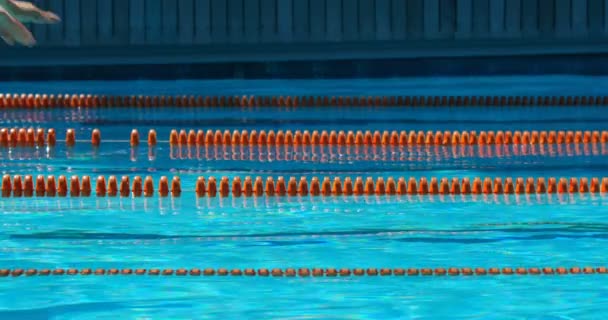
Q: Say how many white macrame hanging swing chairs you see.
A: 0